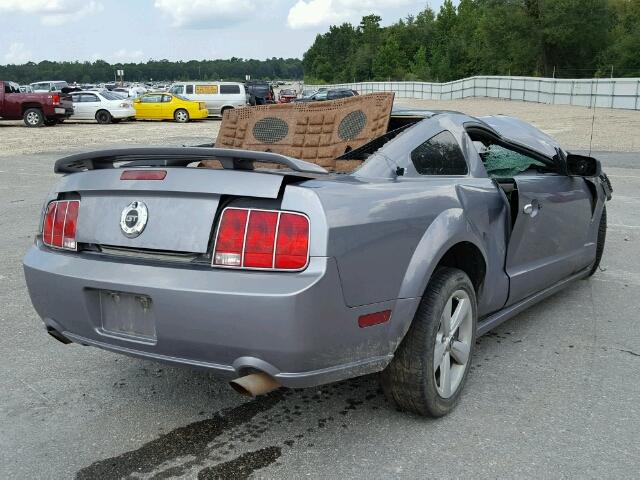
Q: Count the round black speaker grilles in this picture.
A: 2